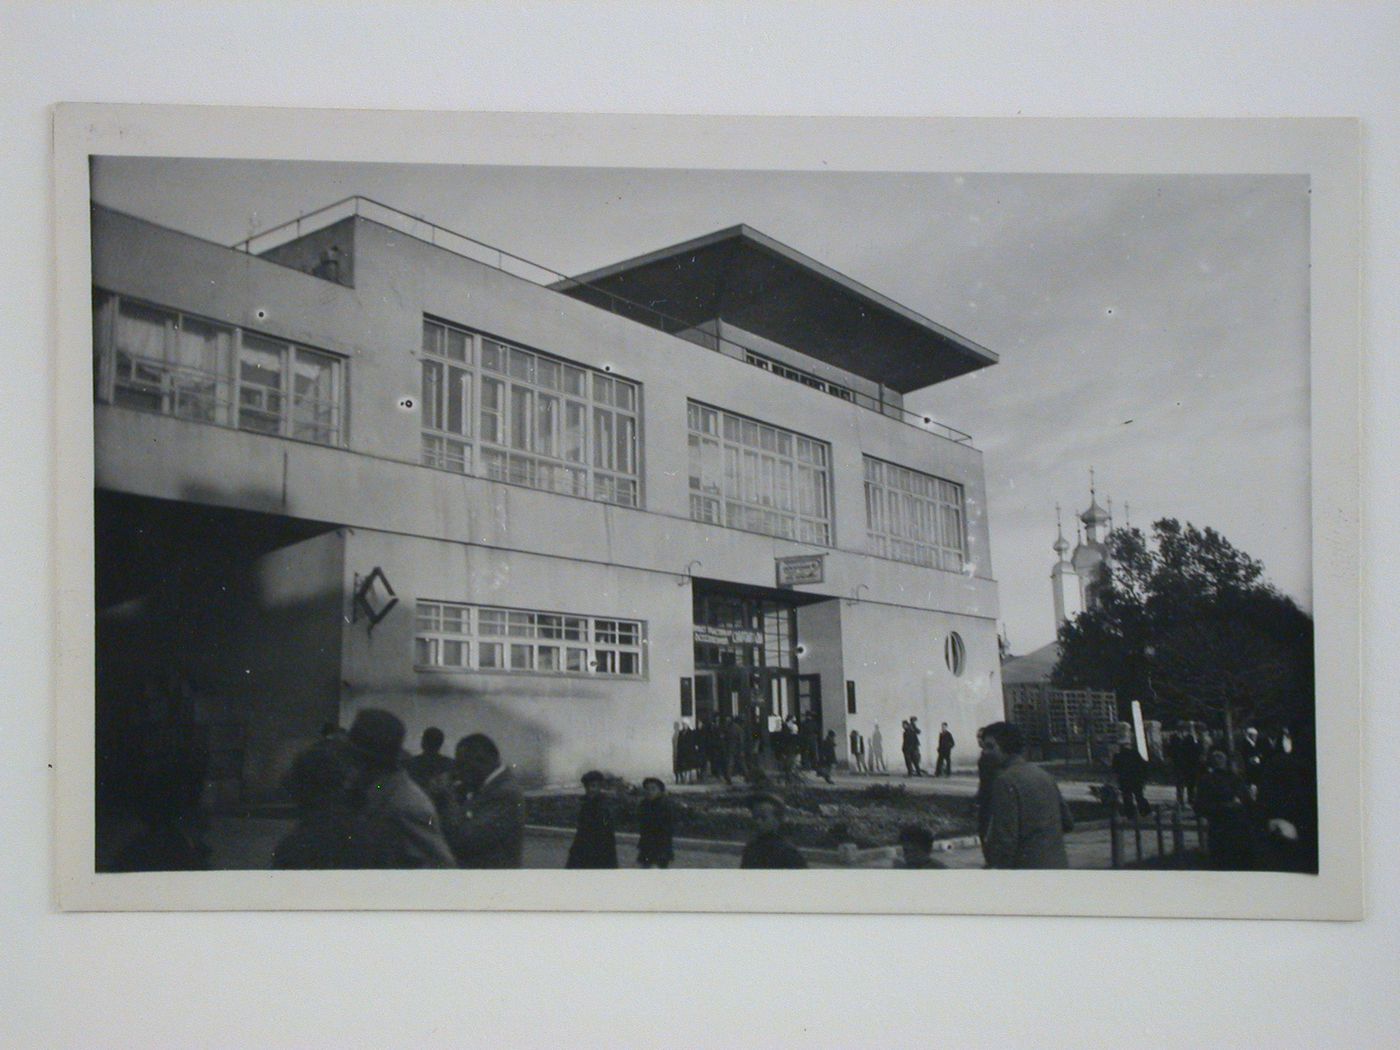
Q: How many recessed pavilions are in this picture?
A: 1